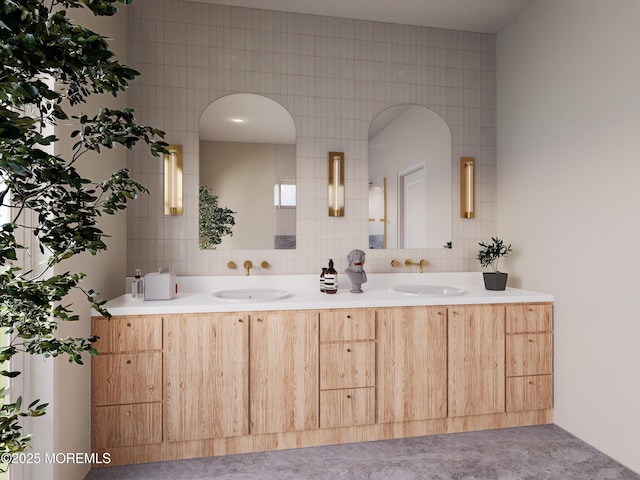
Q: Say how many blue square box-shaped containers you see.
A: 0